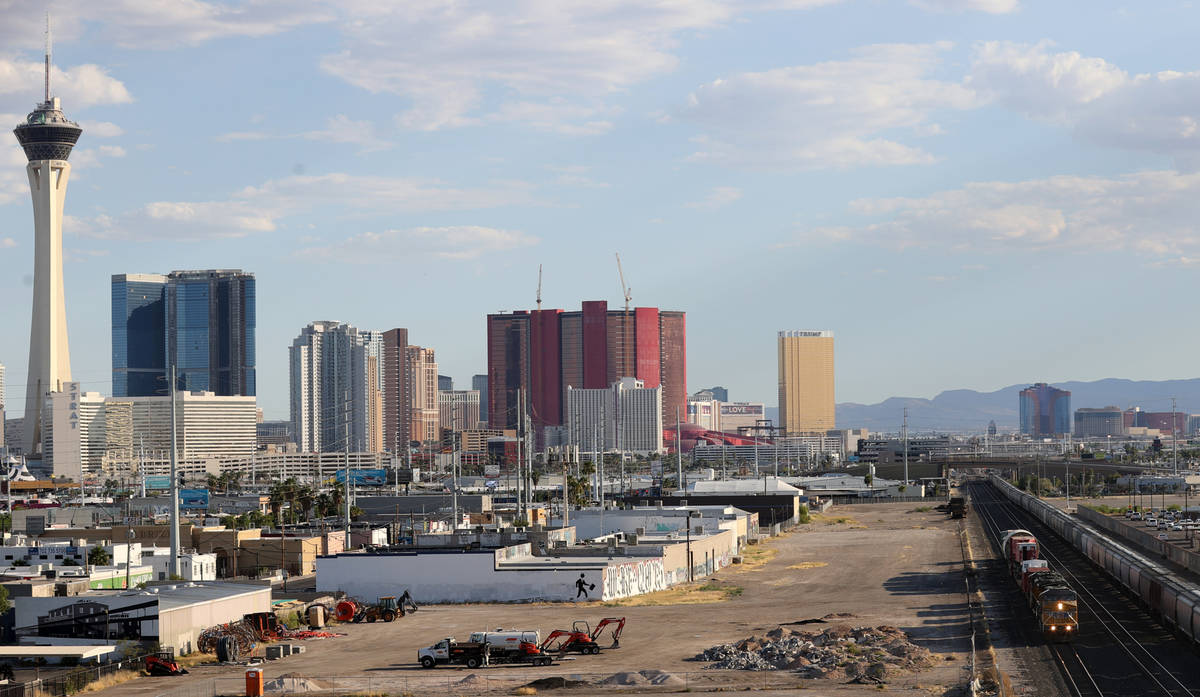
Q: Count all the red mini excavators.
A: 2